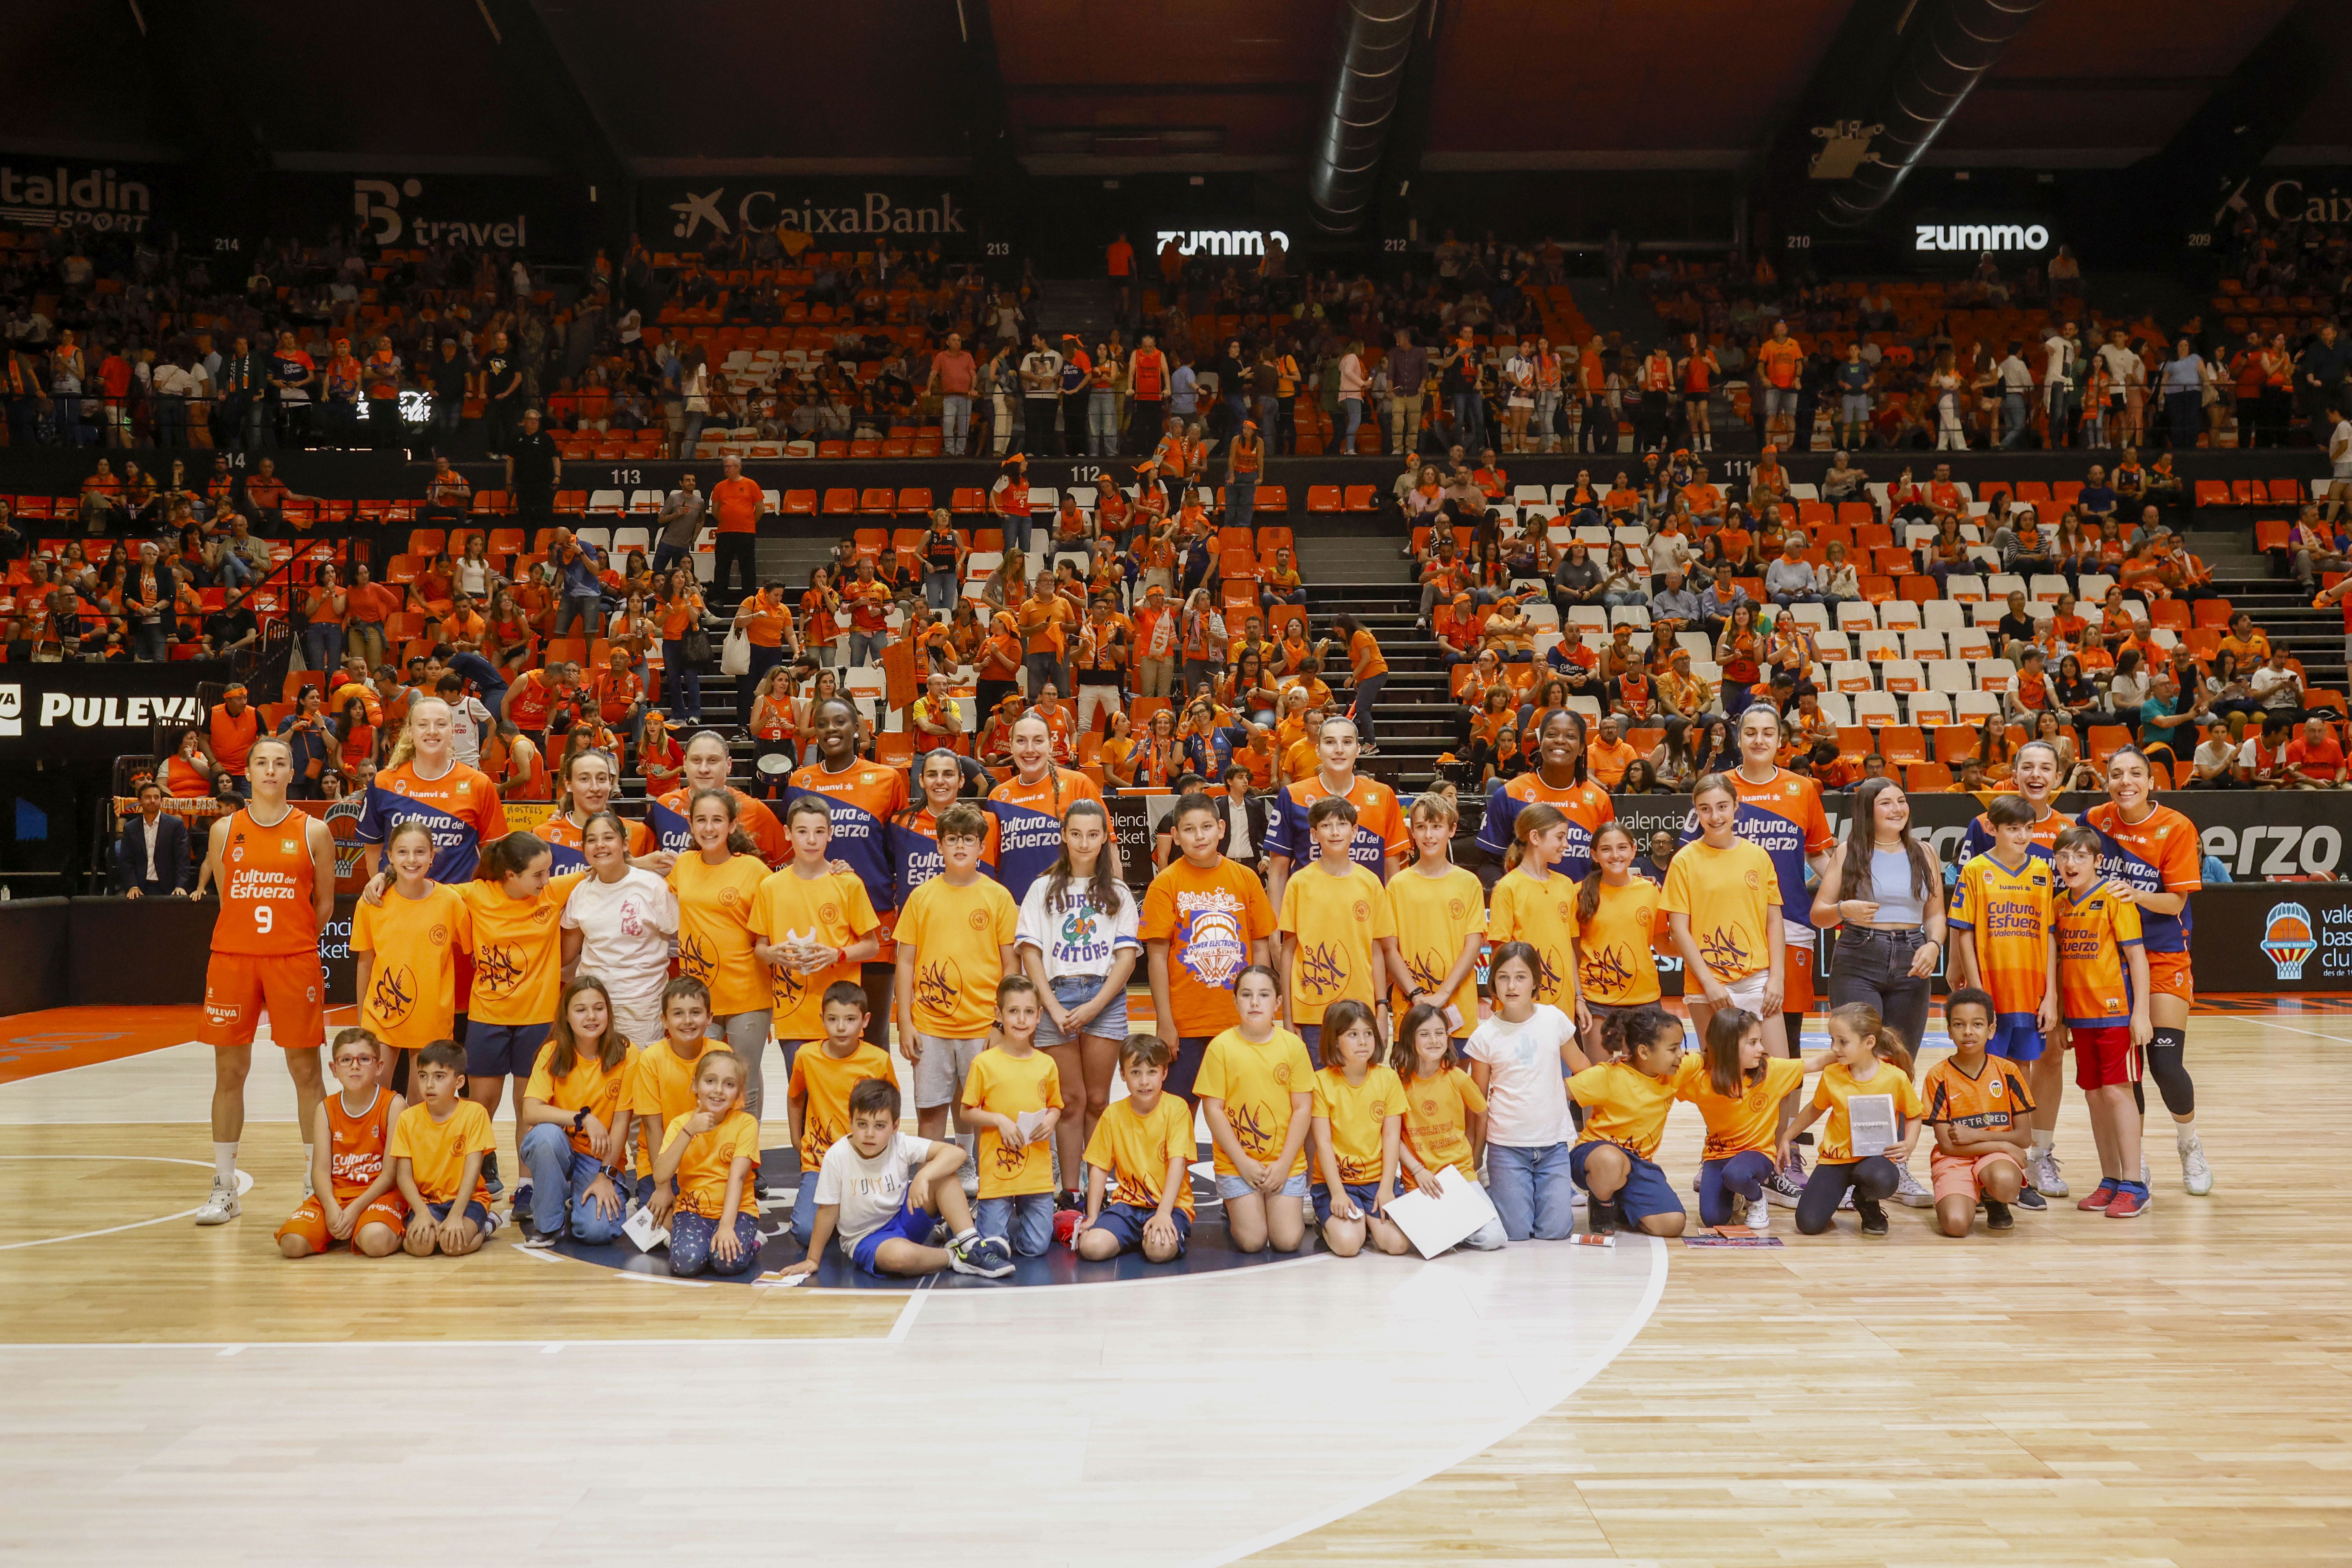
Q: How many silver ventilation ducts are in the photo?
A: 2